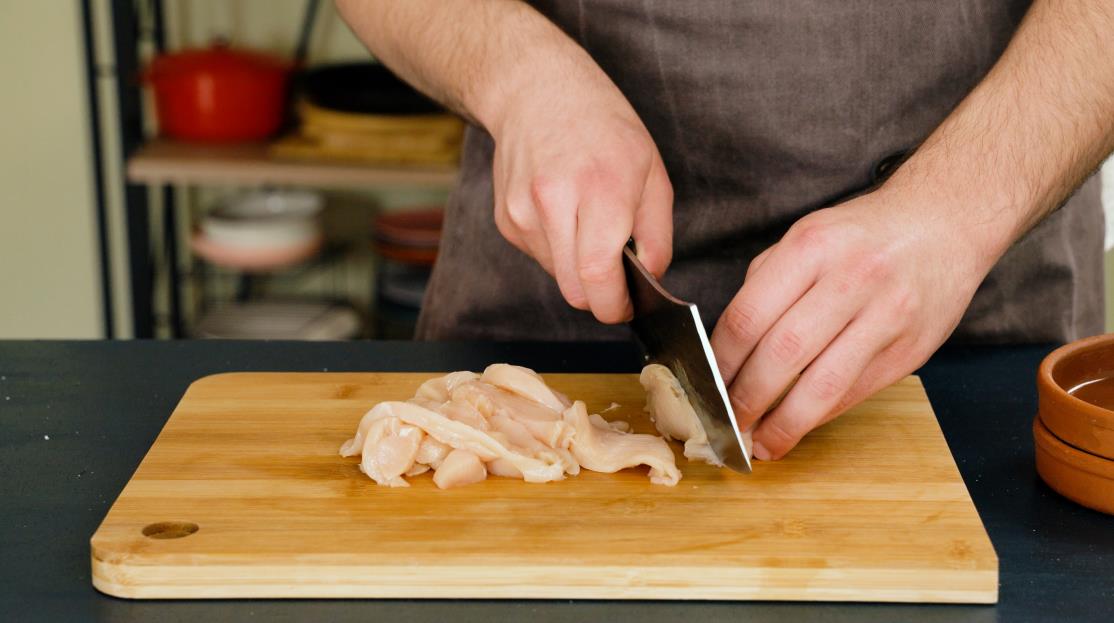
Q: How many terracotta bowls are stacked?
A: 2